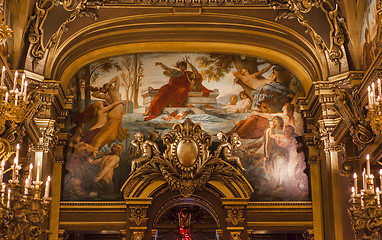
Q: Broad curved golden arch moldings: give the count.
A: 1